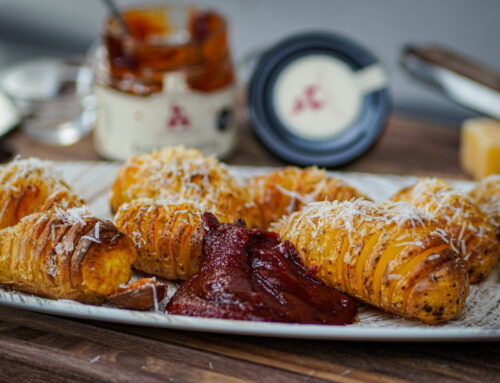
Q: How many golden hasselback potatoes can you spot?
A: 8